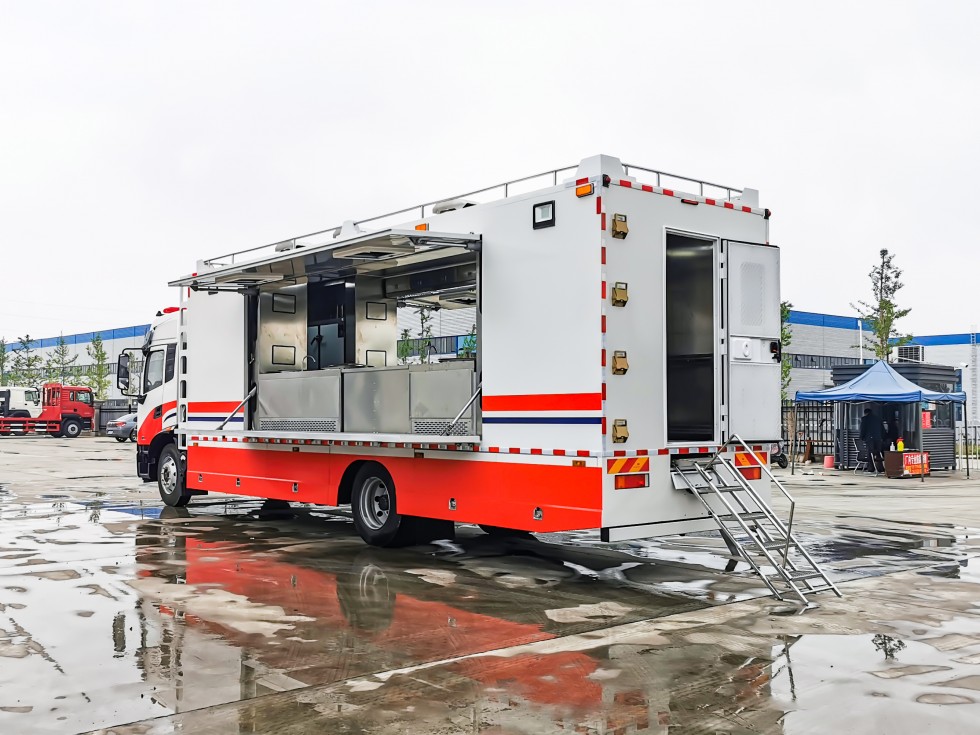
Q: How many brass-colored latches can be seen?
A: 4